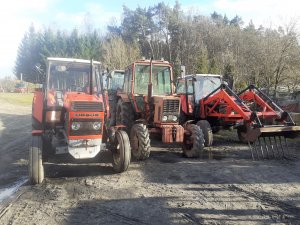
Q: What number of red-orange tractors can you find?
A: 3